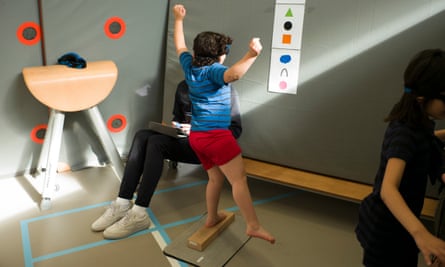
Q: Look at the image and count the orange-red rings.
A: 4